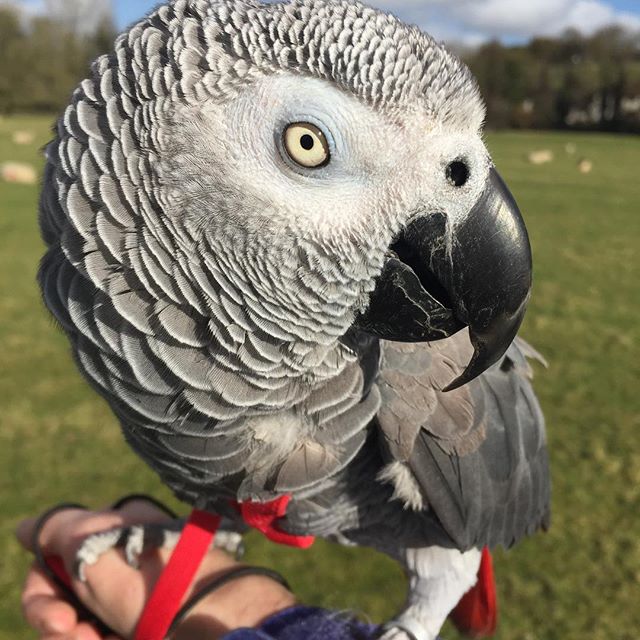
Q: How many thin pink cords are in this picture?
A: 0